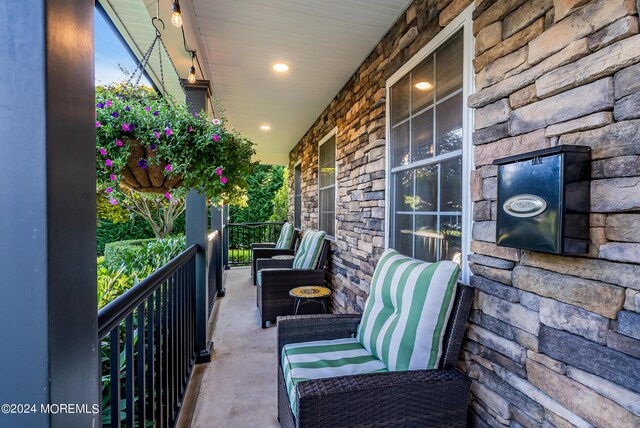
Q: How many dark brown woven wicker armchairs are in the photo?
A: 3